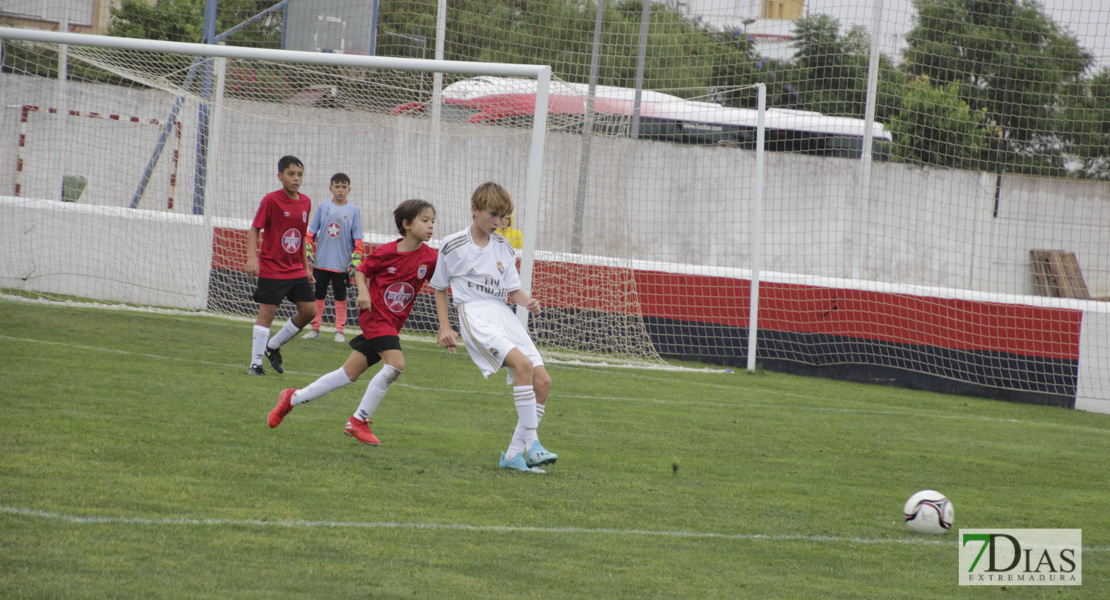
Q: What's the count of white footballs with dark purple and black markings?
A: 1